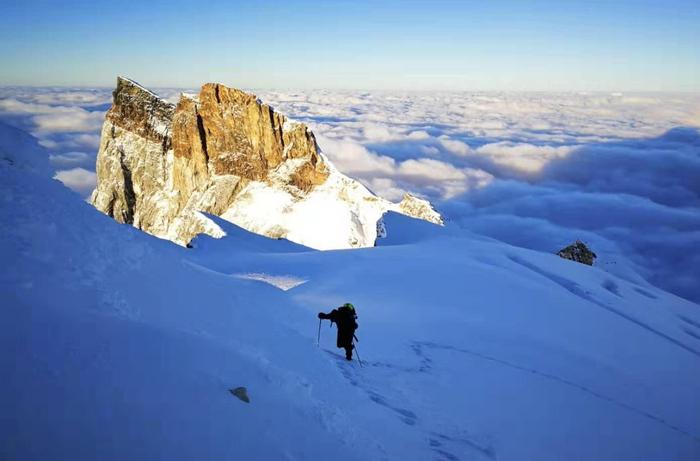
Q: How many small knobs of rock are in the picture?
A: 2